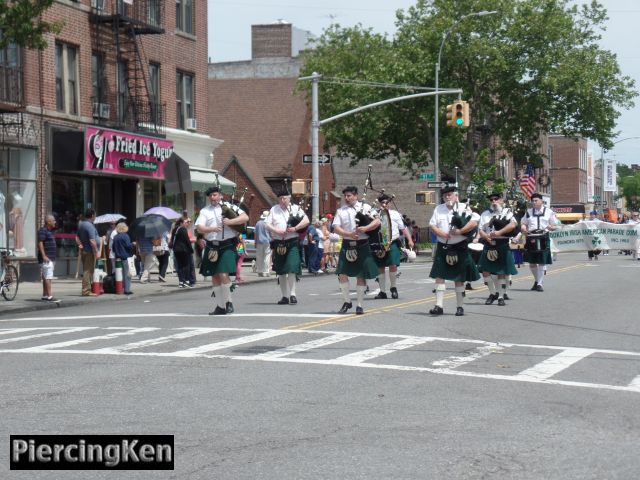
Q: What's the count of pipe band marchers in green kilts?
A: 7